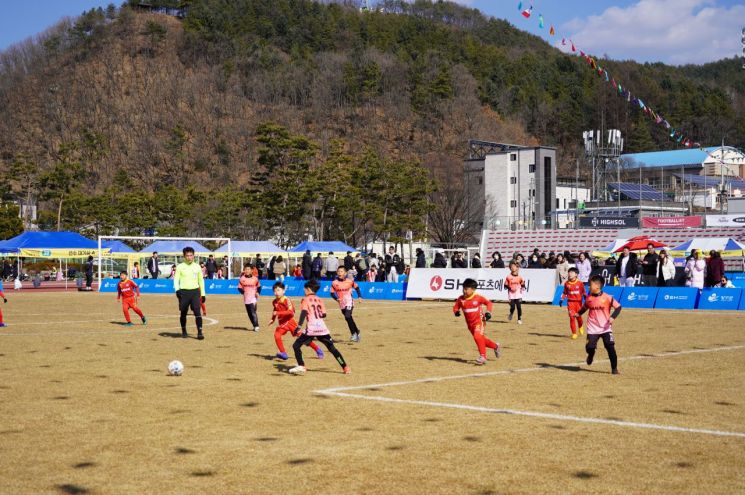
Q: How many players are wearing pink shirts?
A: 5